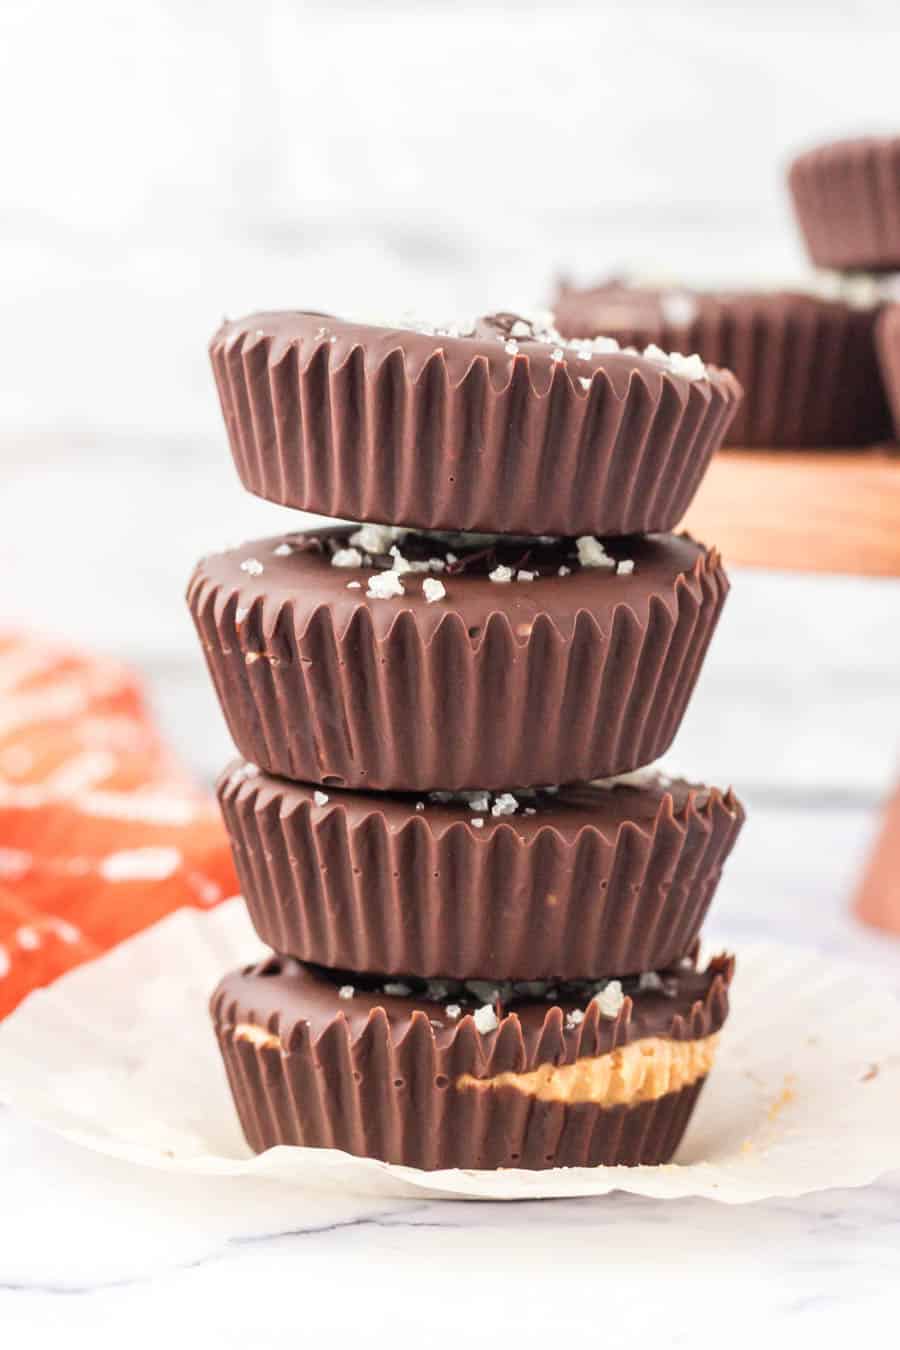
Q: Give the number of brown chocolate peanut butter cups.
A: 7